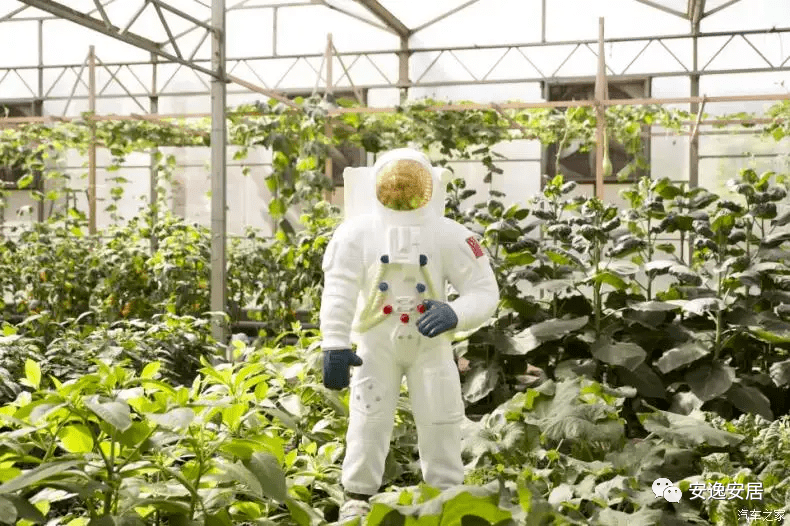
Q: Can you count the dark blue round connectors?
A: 4